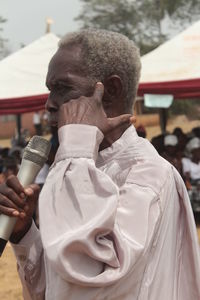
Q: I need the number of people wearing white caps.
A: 2